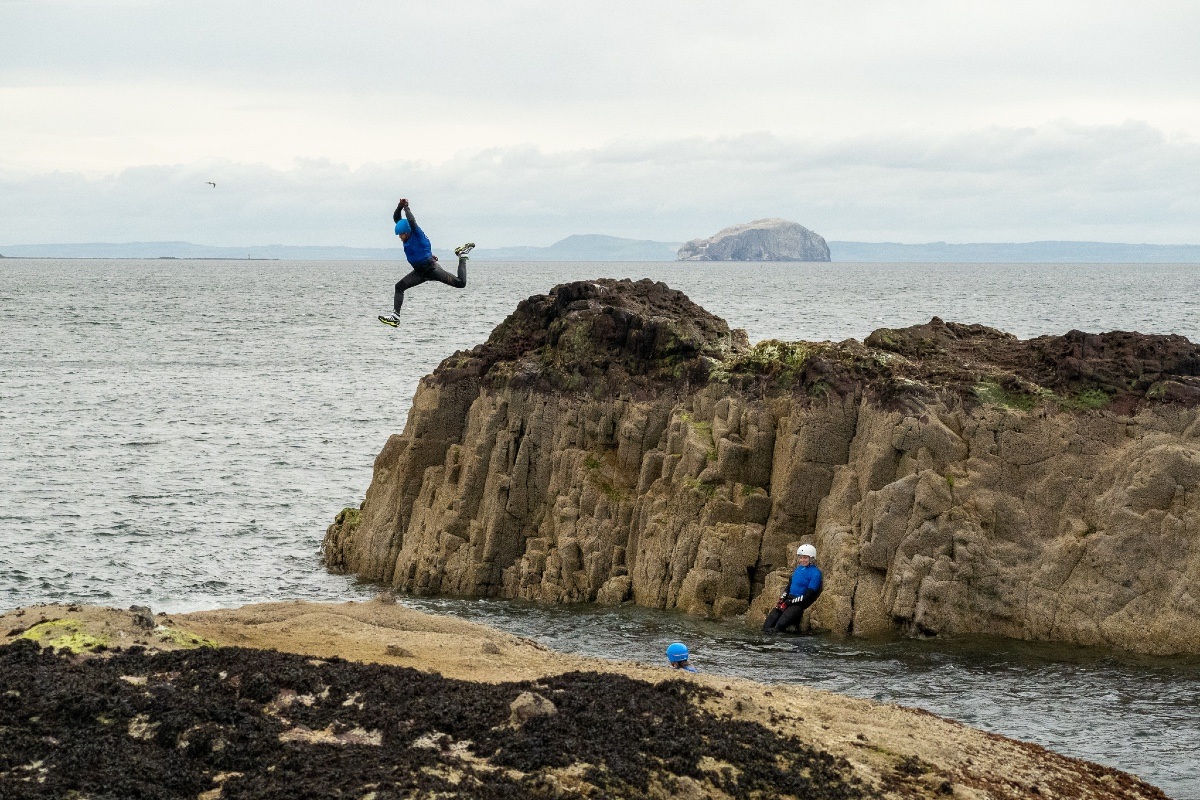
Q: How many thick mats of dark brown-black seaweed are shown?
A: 1